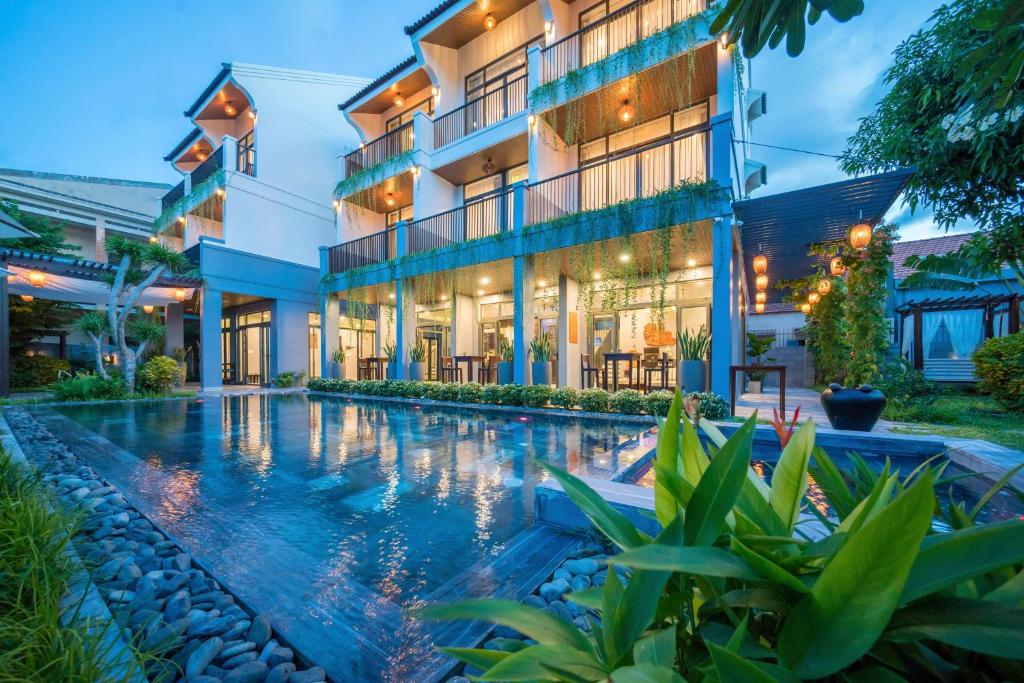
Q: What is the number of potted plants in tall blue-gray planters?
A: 6